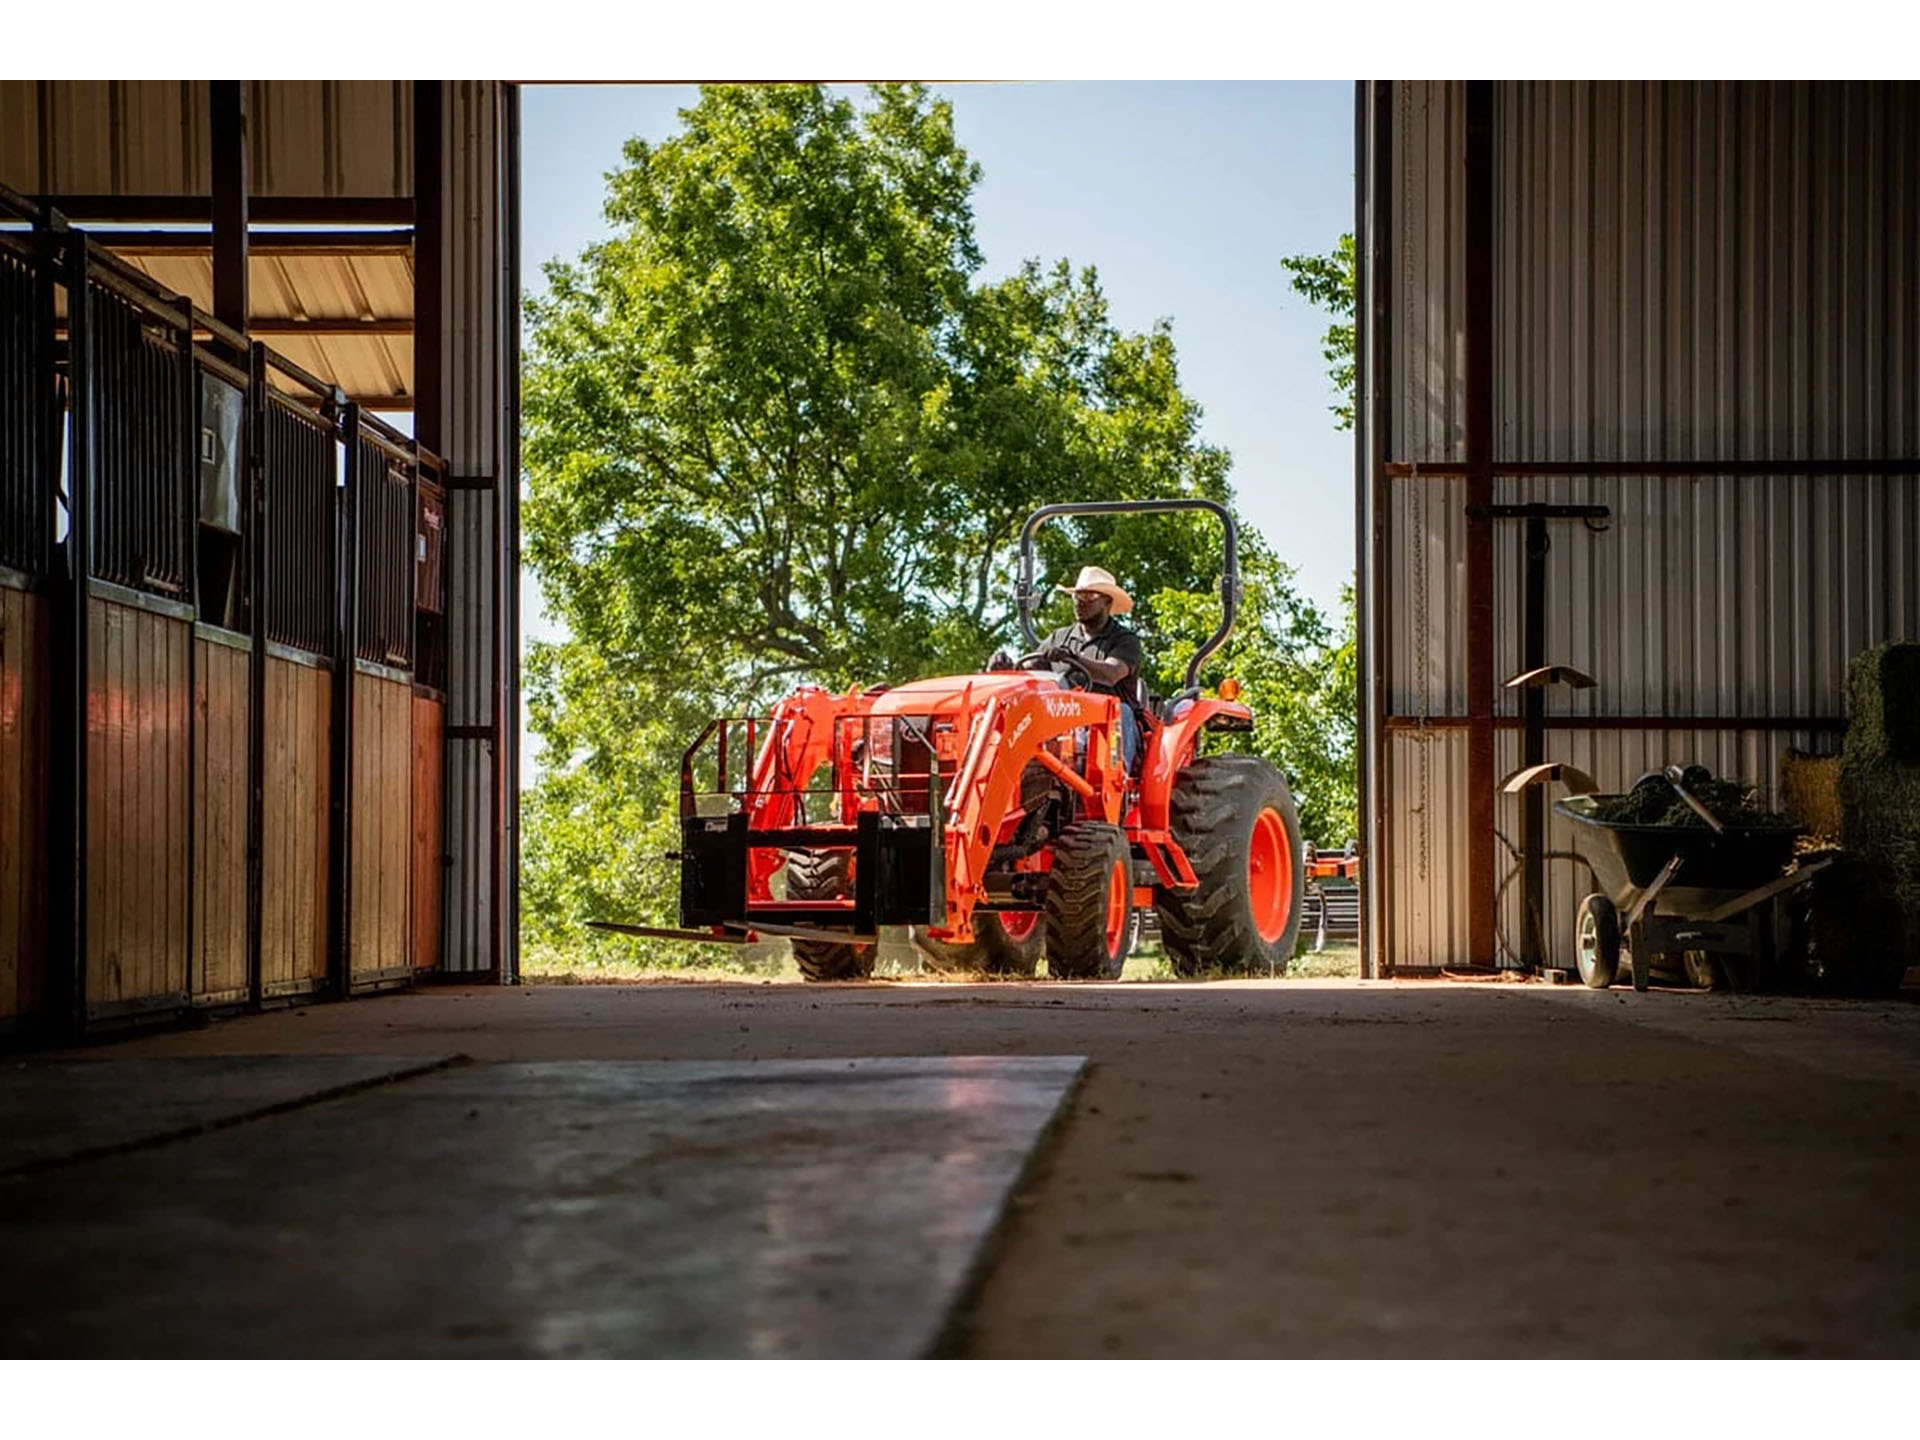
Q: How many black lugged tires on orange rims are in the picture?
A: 4